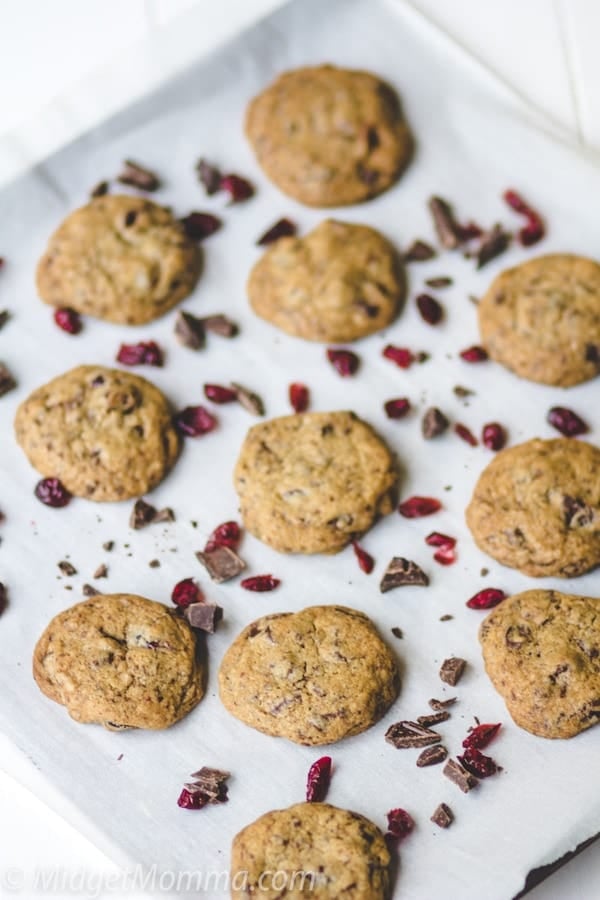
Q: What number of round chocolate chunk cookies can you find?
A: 11